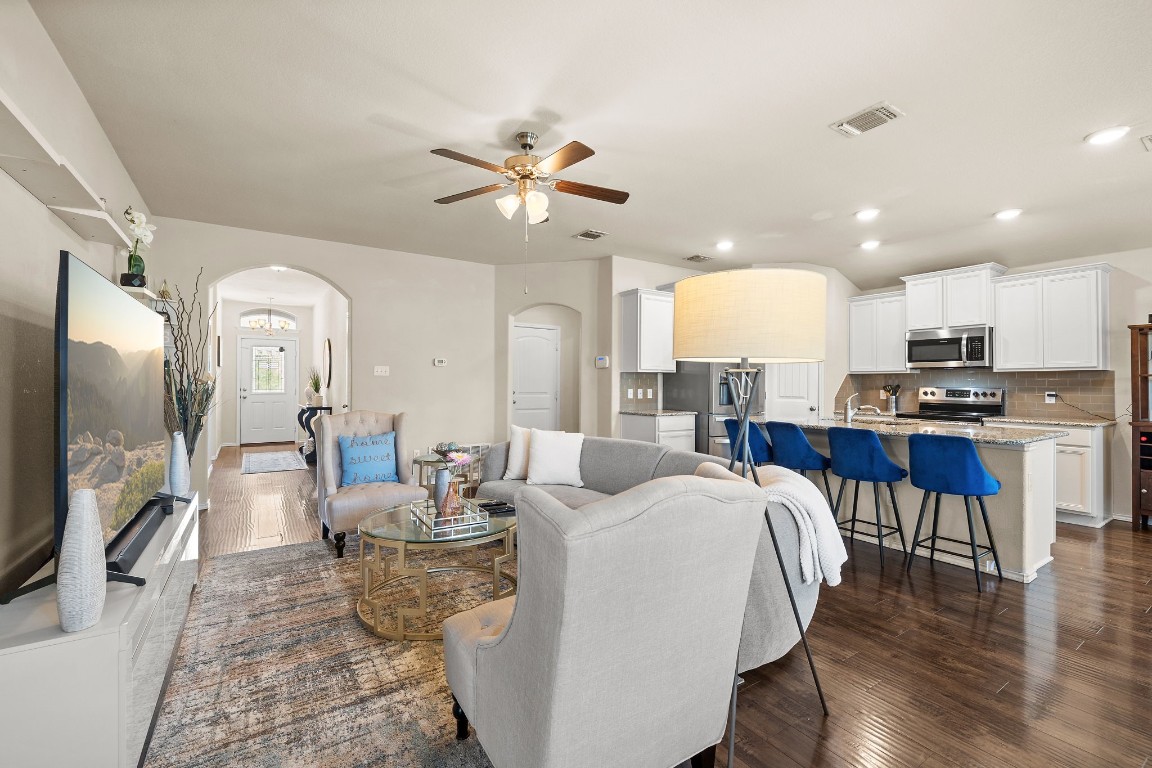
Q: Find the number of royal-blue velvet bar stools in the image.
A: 4